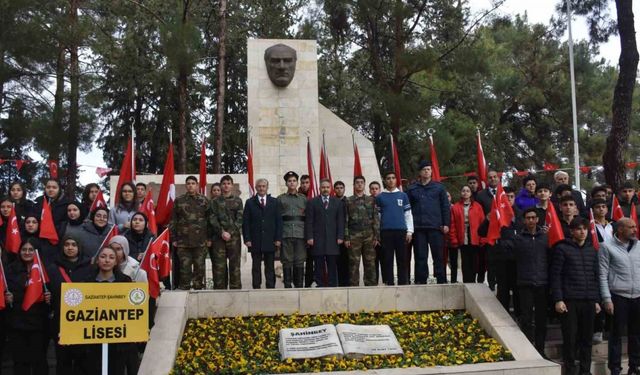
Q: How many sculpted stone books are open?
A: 1